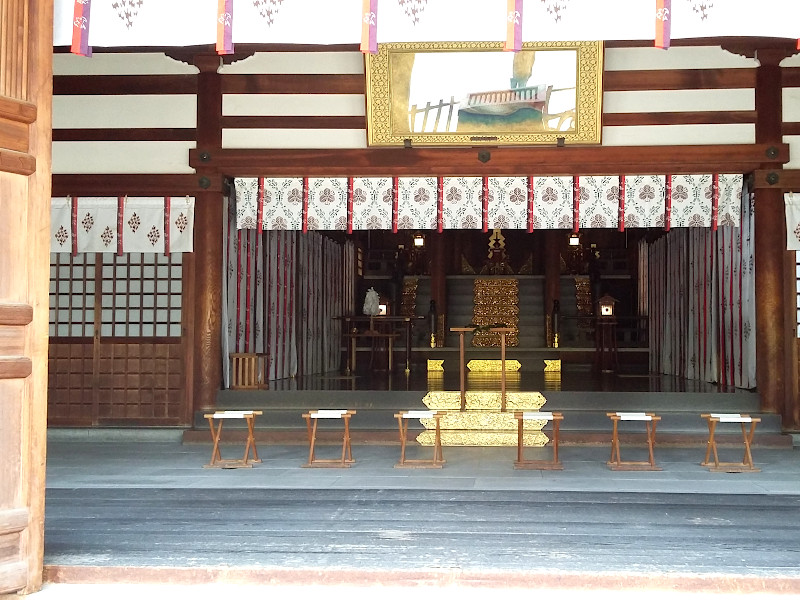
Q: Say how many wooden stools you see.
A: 6